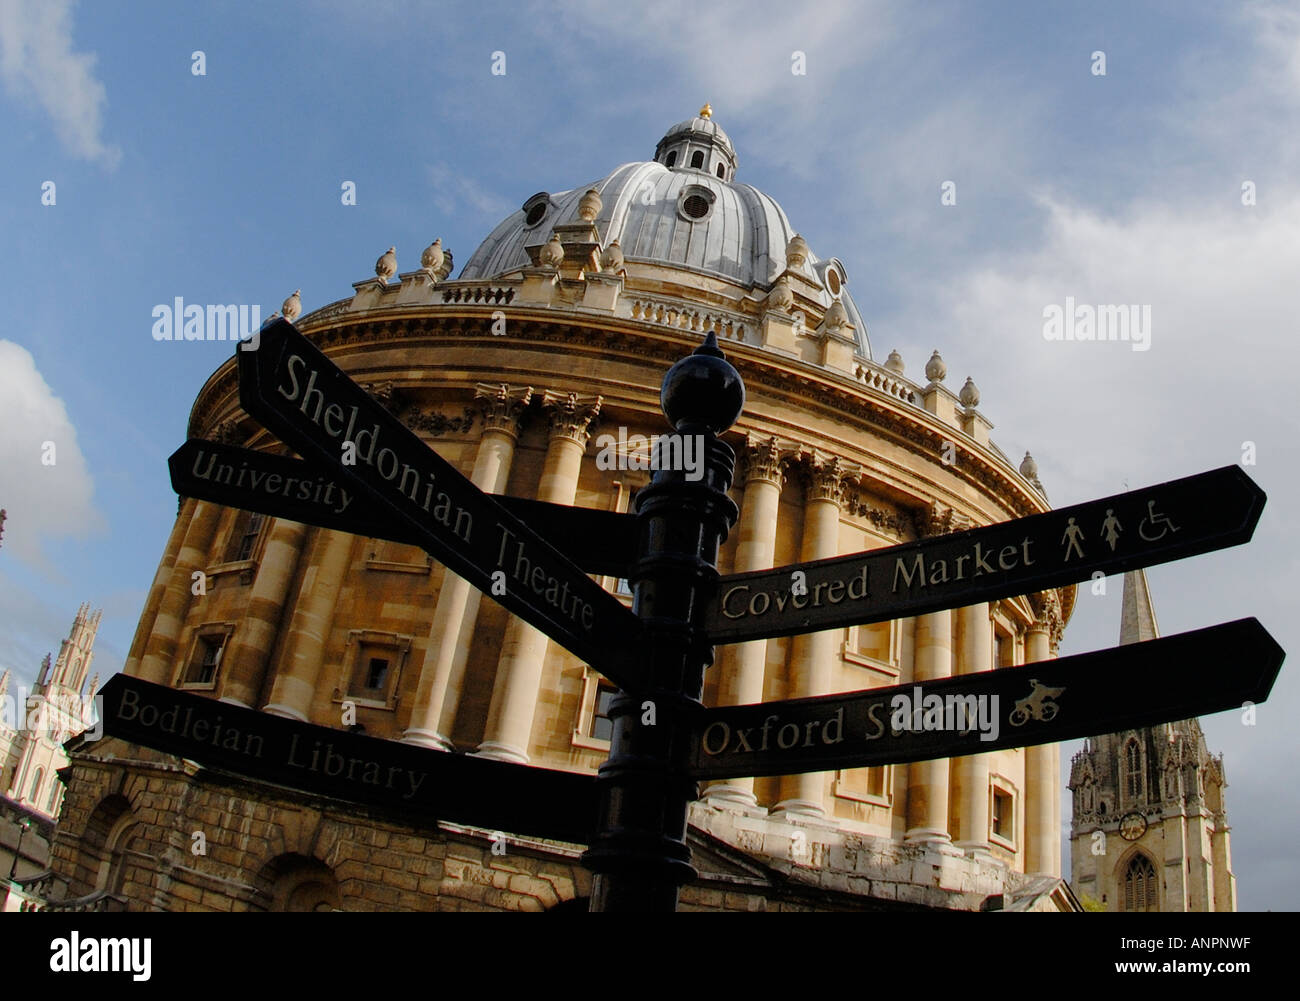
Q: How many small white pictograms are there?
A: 4